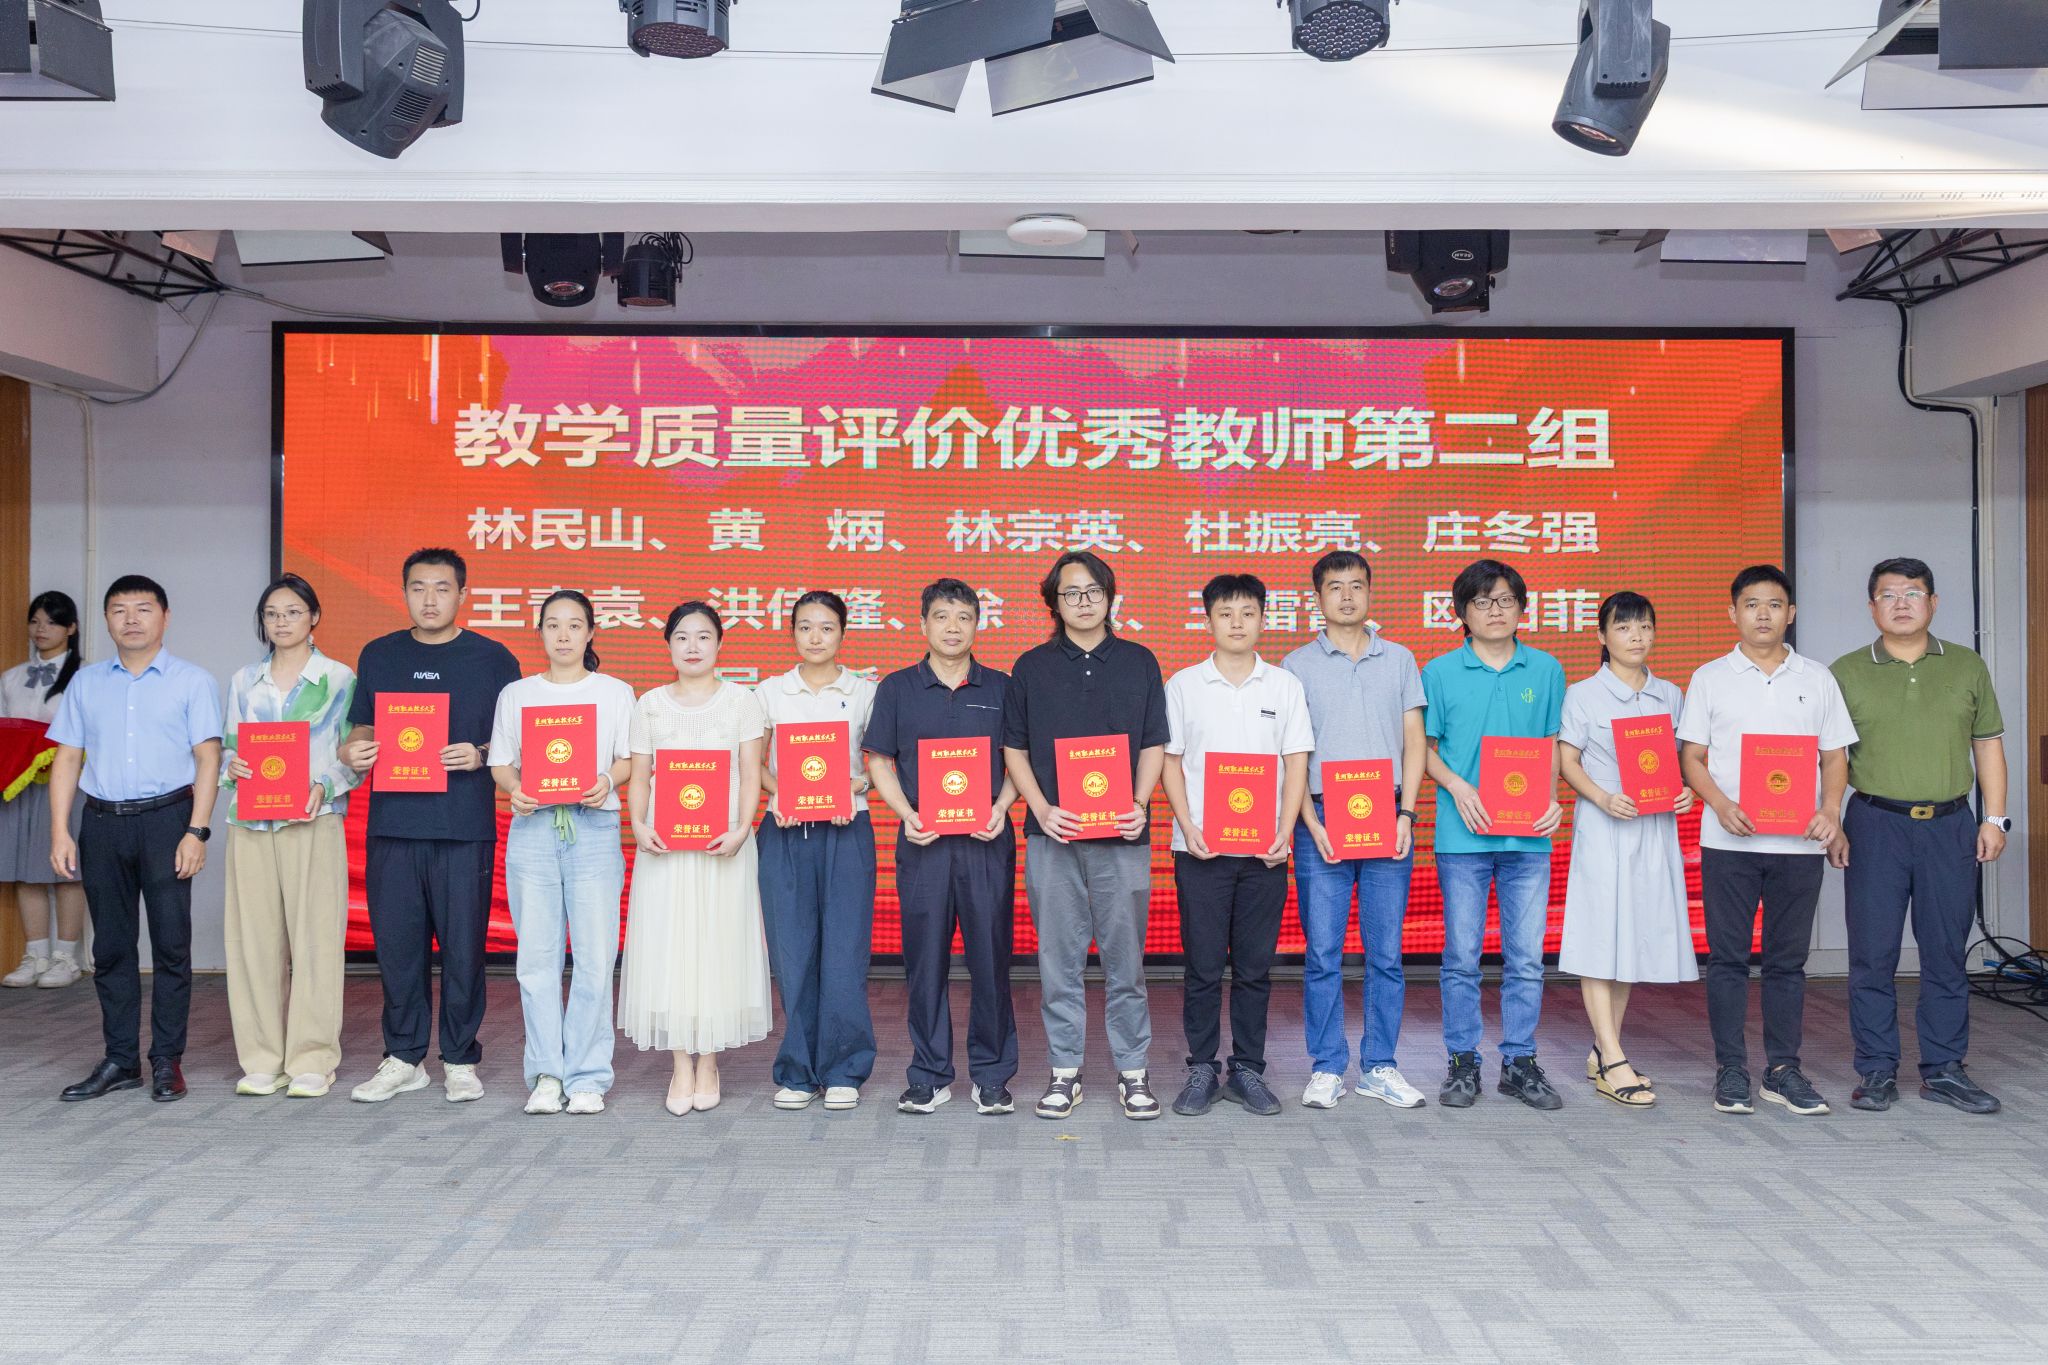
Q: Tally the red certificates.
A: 12